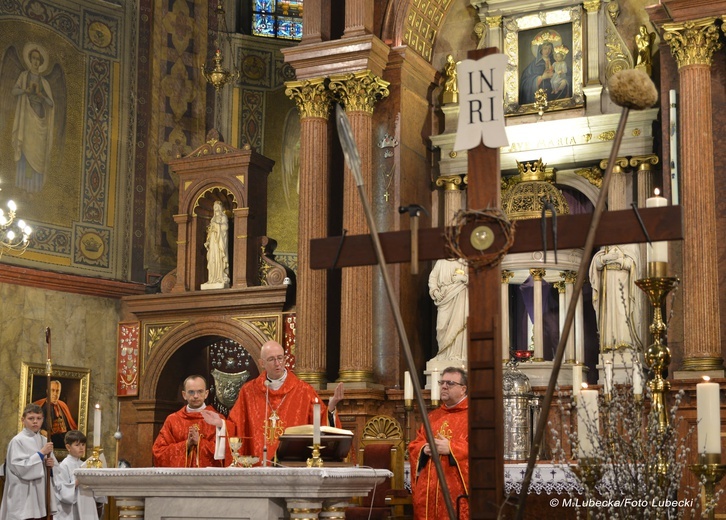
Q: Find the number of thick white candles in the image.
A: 3